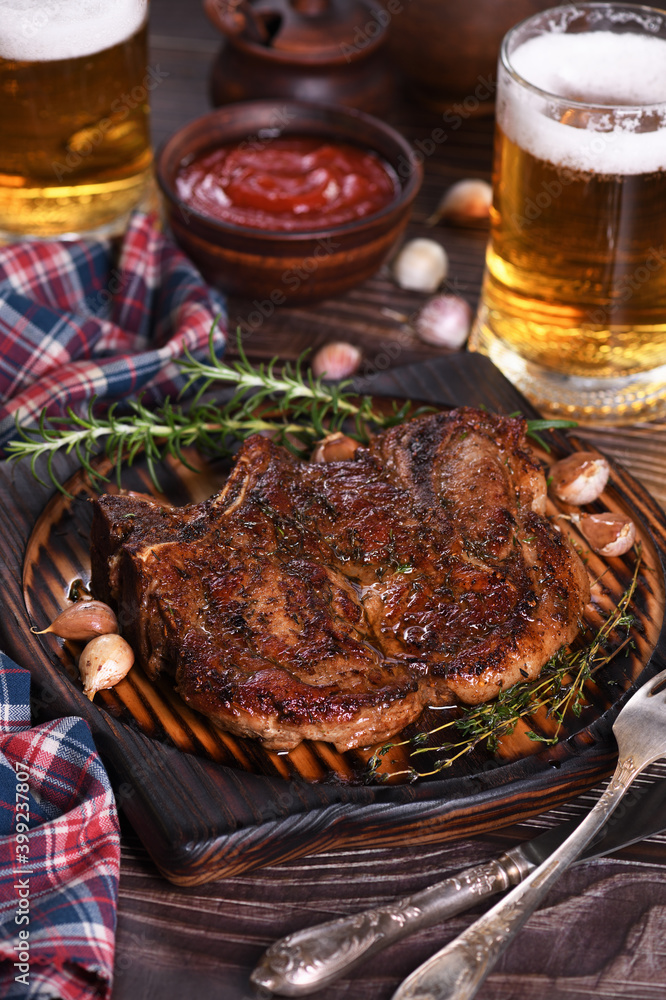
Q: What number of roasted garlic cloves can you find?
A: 5